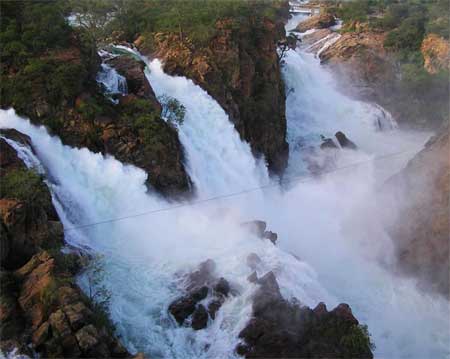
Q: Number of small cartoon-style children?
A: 0